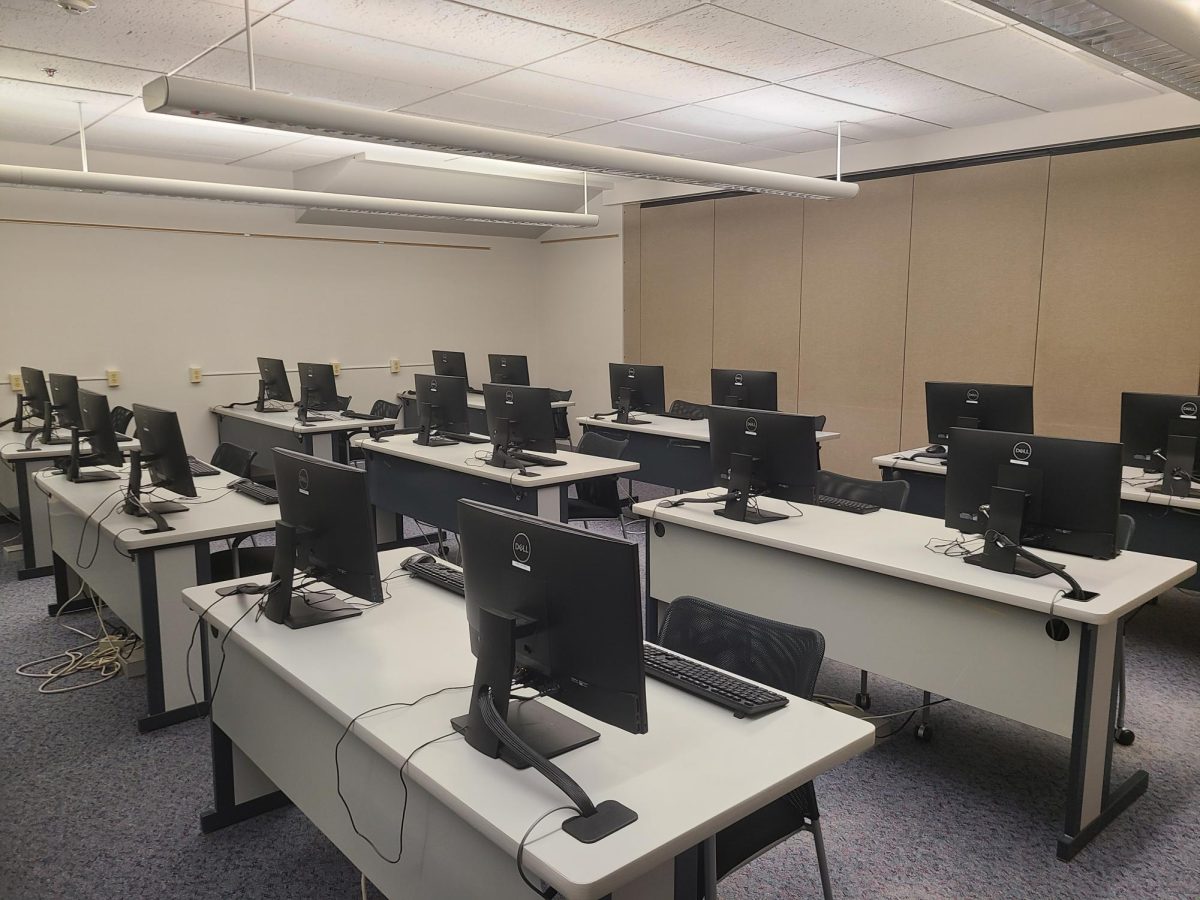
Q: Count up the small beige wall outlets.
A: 5